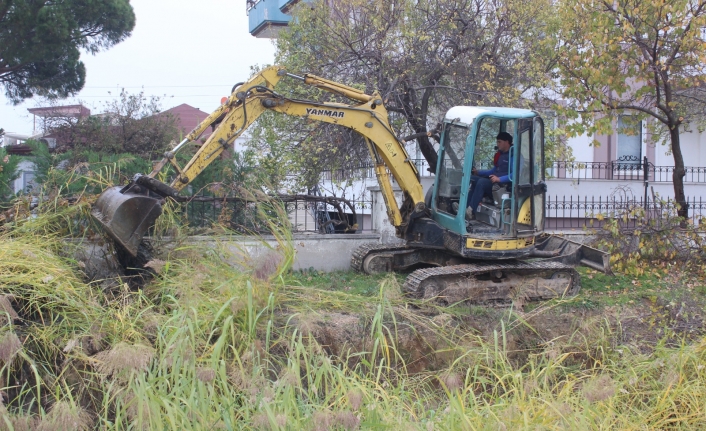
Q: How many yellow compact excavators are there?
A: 1